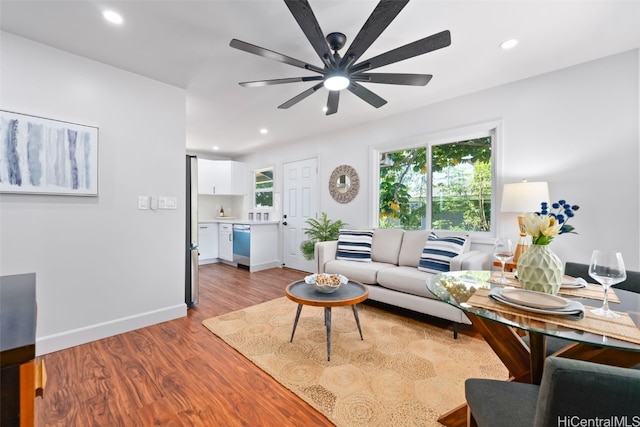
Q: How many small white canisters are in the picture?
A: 3